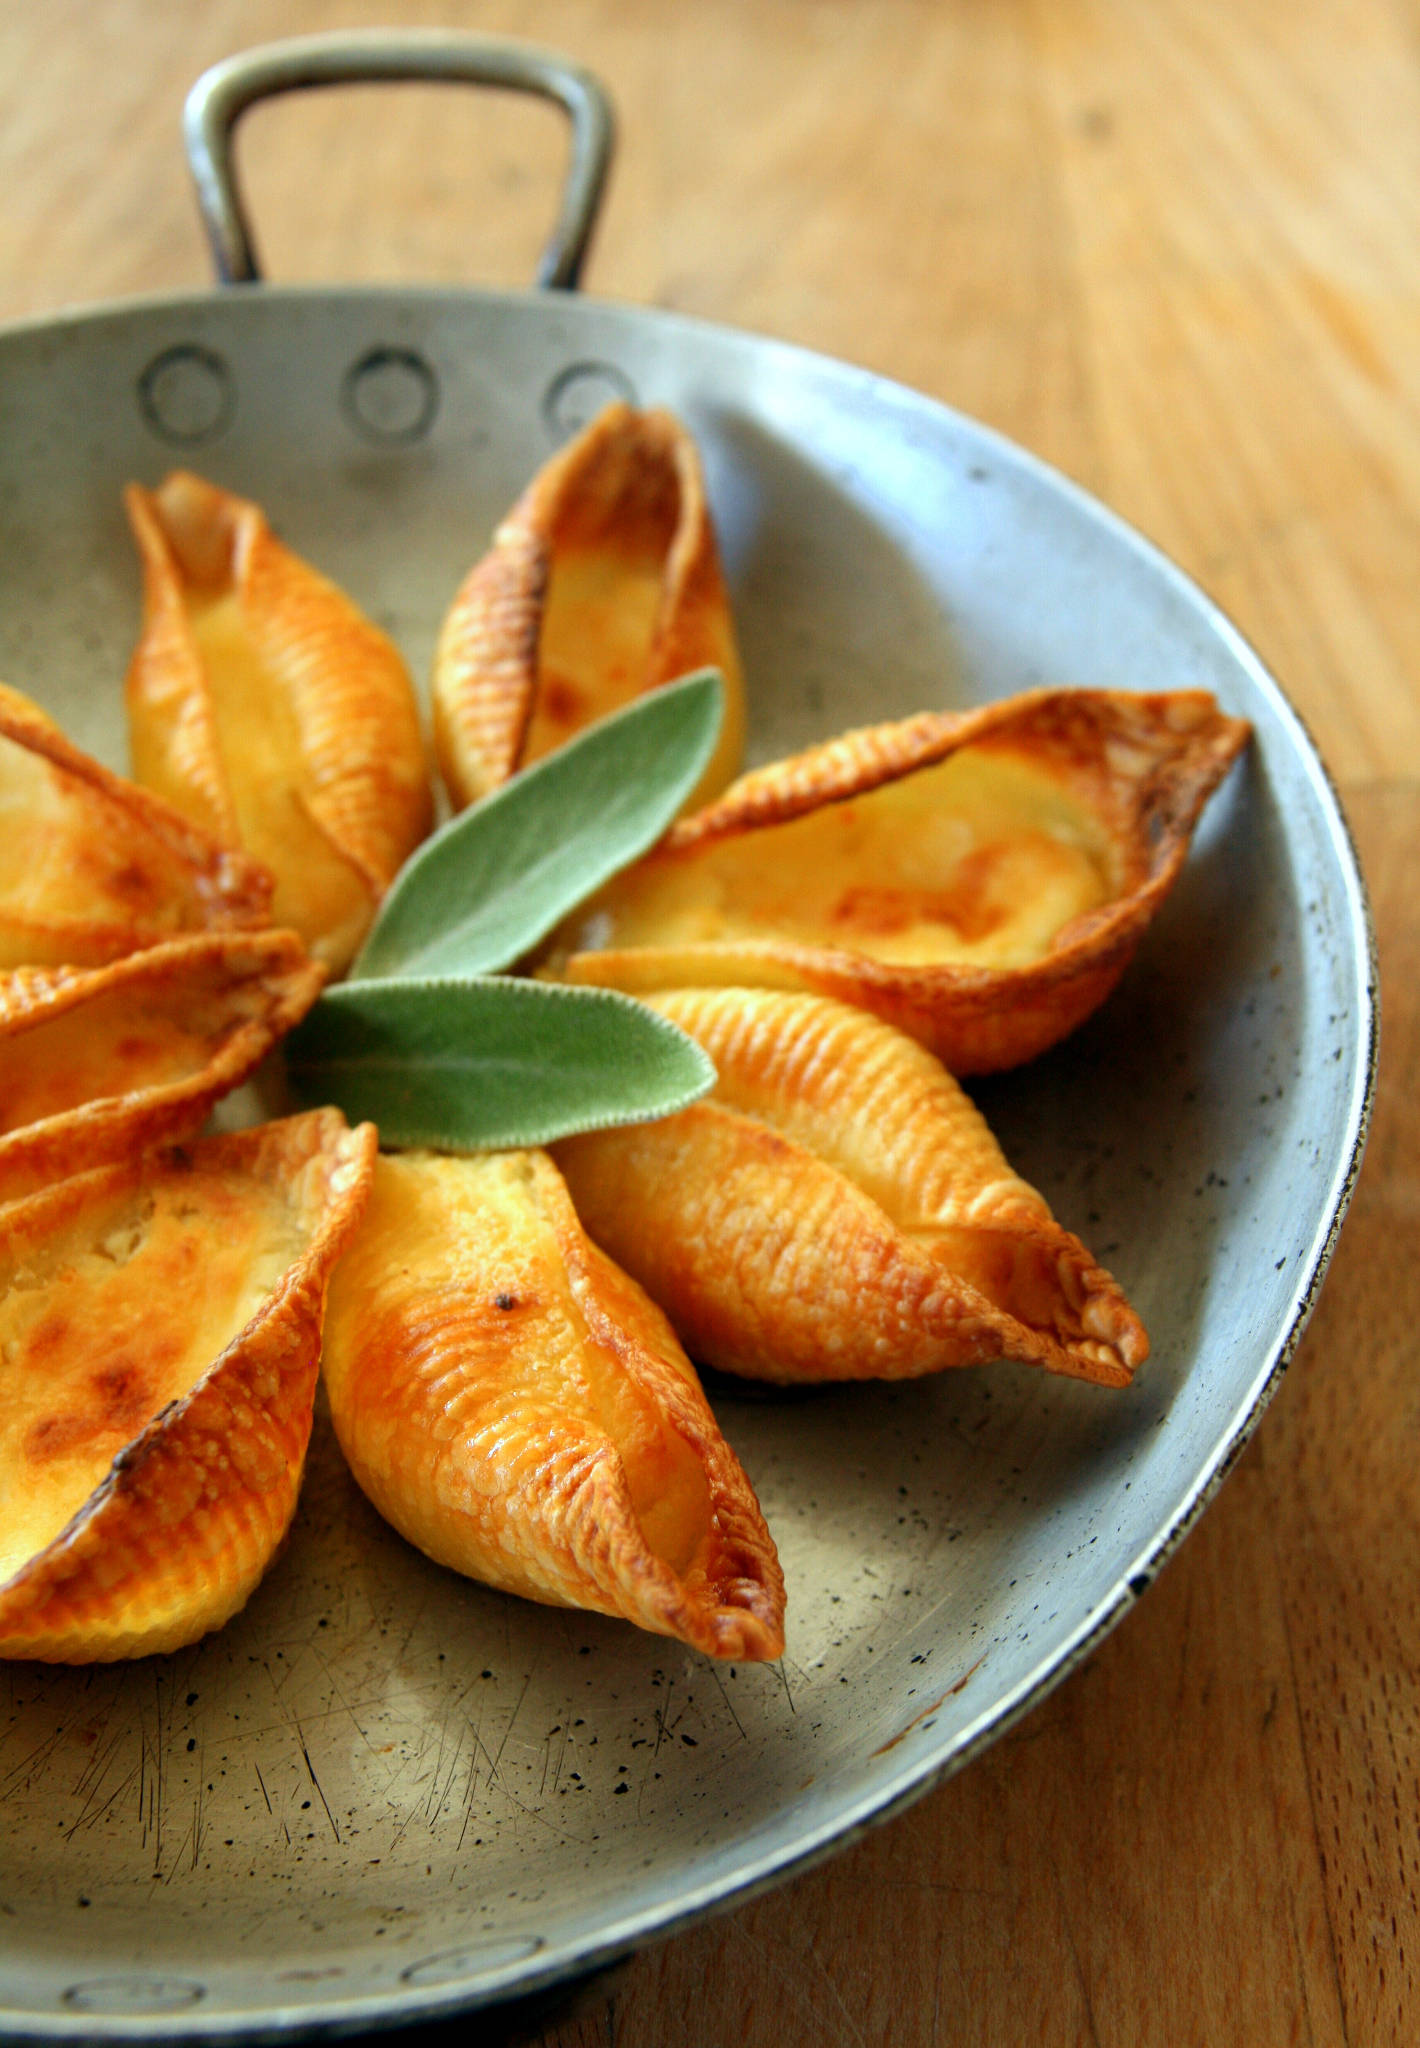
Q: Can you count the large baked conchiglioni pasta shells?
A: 8